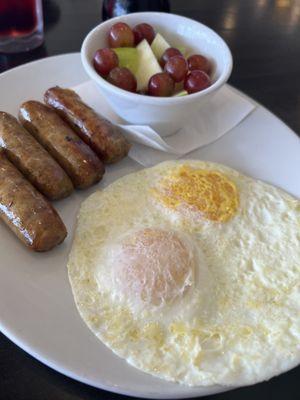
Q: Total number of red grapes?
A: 9